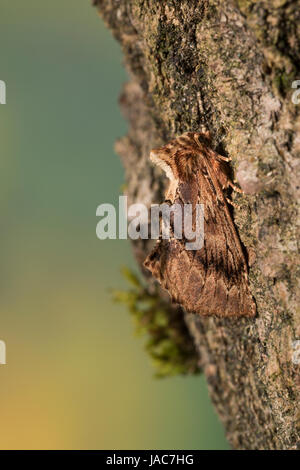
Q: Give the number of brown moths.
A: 1